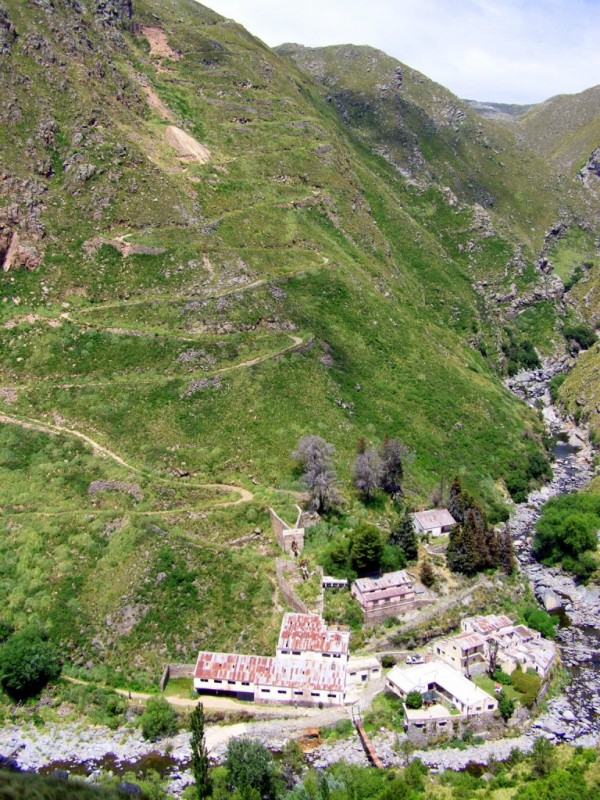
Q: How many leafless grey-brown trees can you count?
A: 3